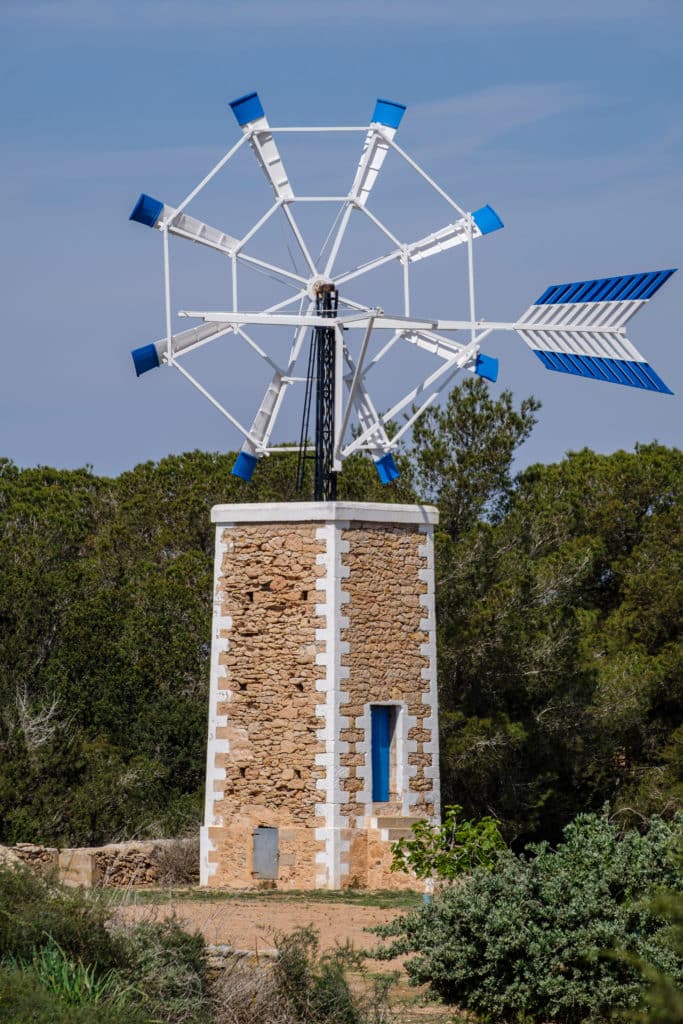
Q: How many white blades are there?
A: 8